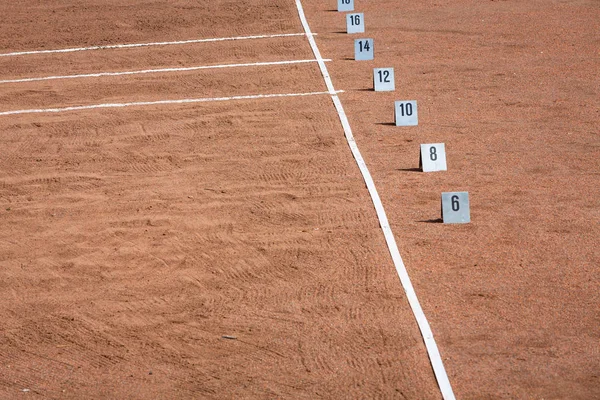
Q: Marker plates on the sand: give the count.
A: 7